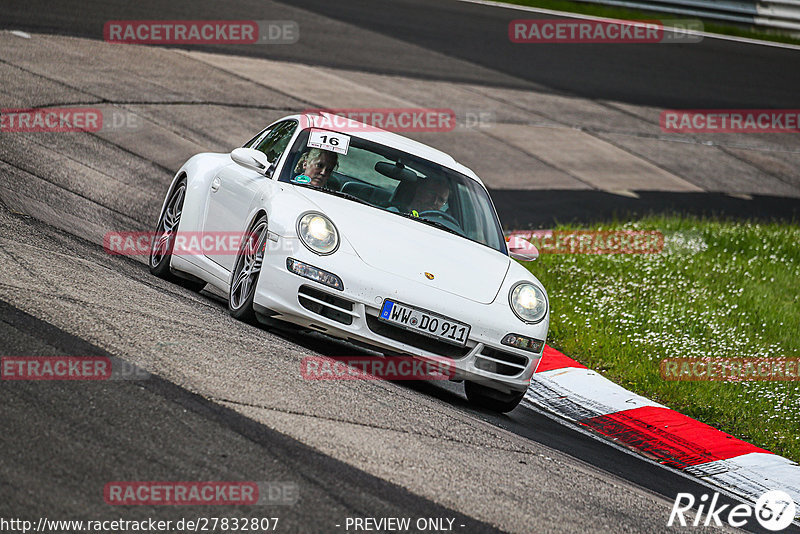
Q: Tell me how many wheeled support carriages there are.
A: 0